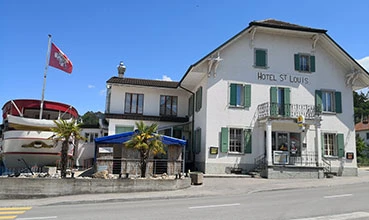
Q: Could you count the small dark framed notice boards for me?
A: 2